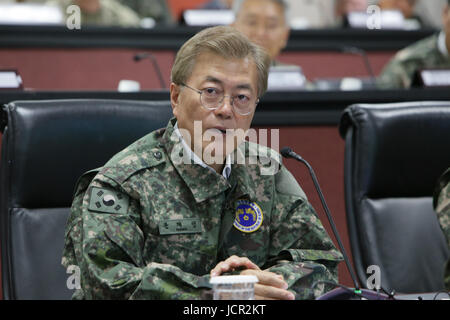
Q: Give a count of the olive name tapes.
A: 1